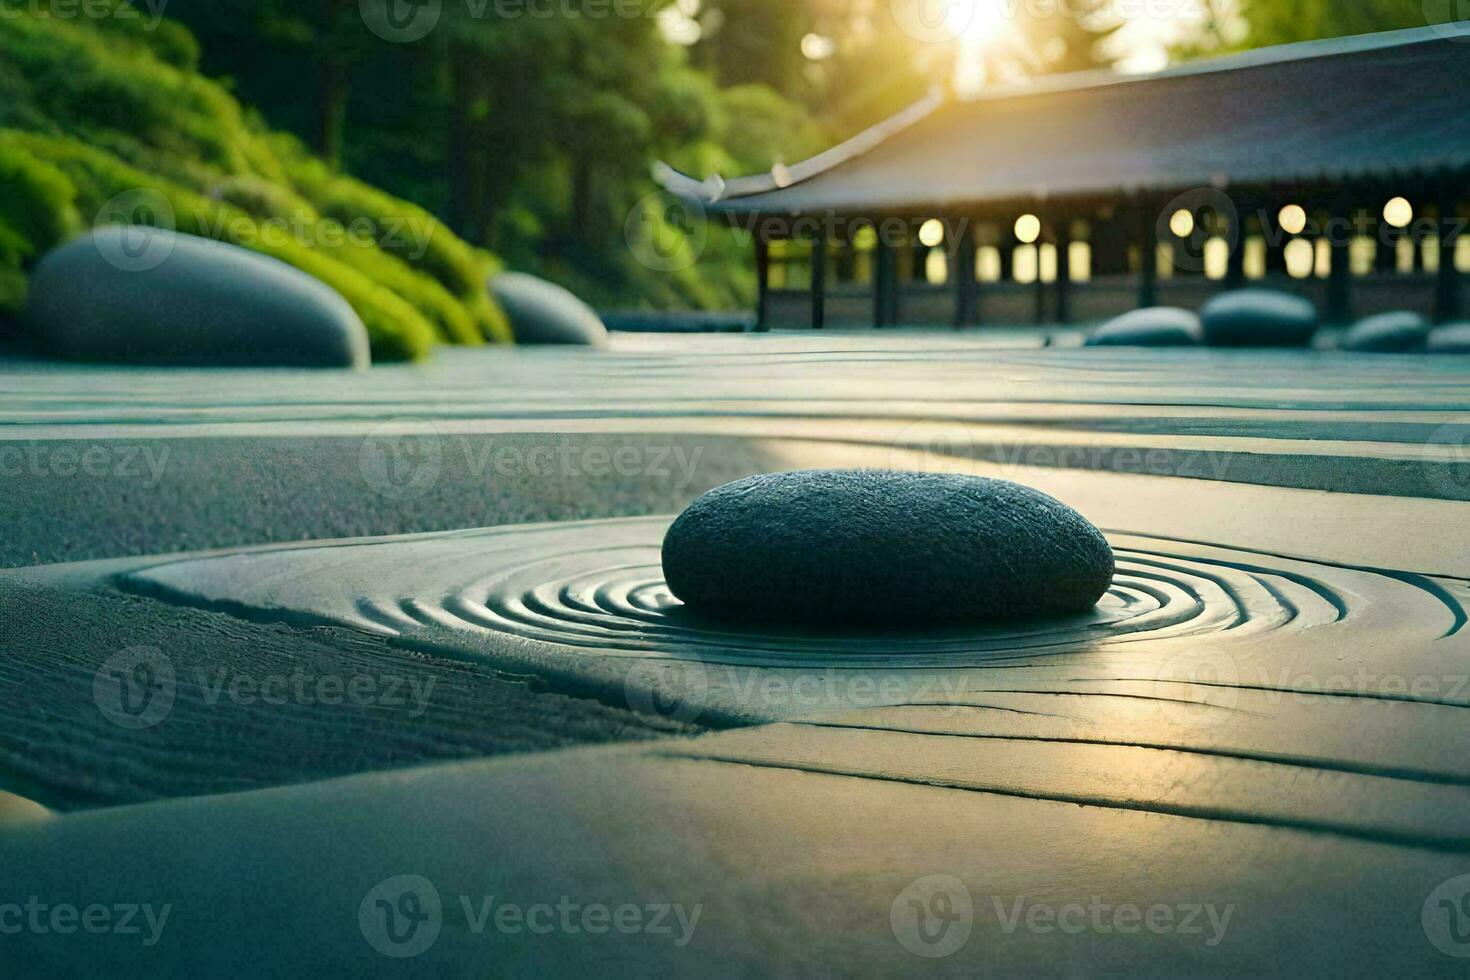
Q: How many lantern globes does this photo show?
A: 5